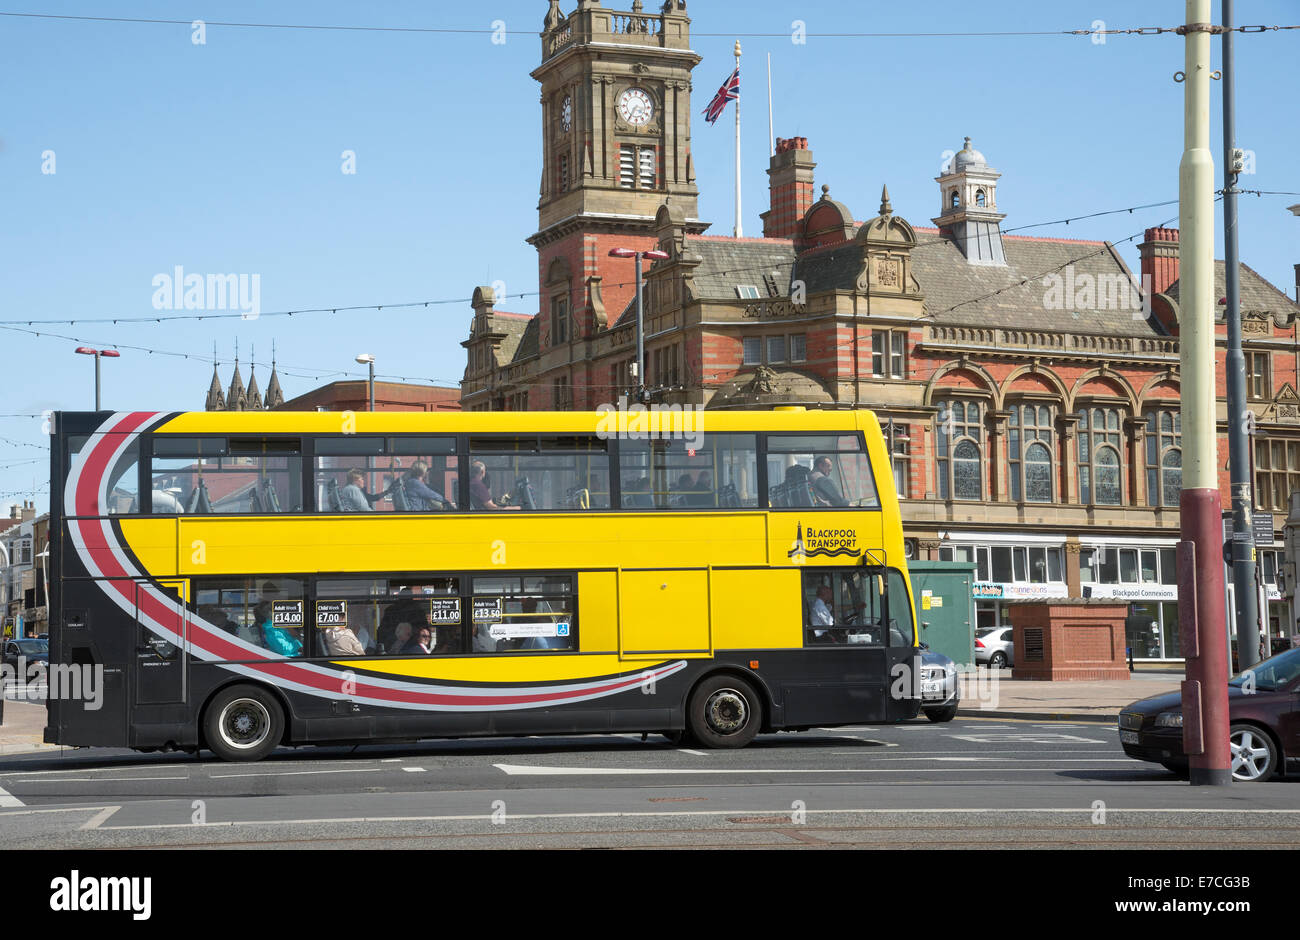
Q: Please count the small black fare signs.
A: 4